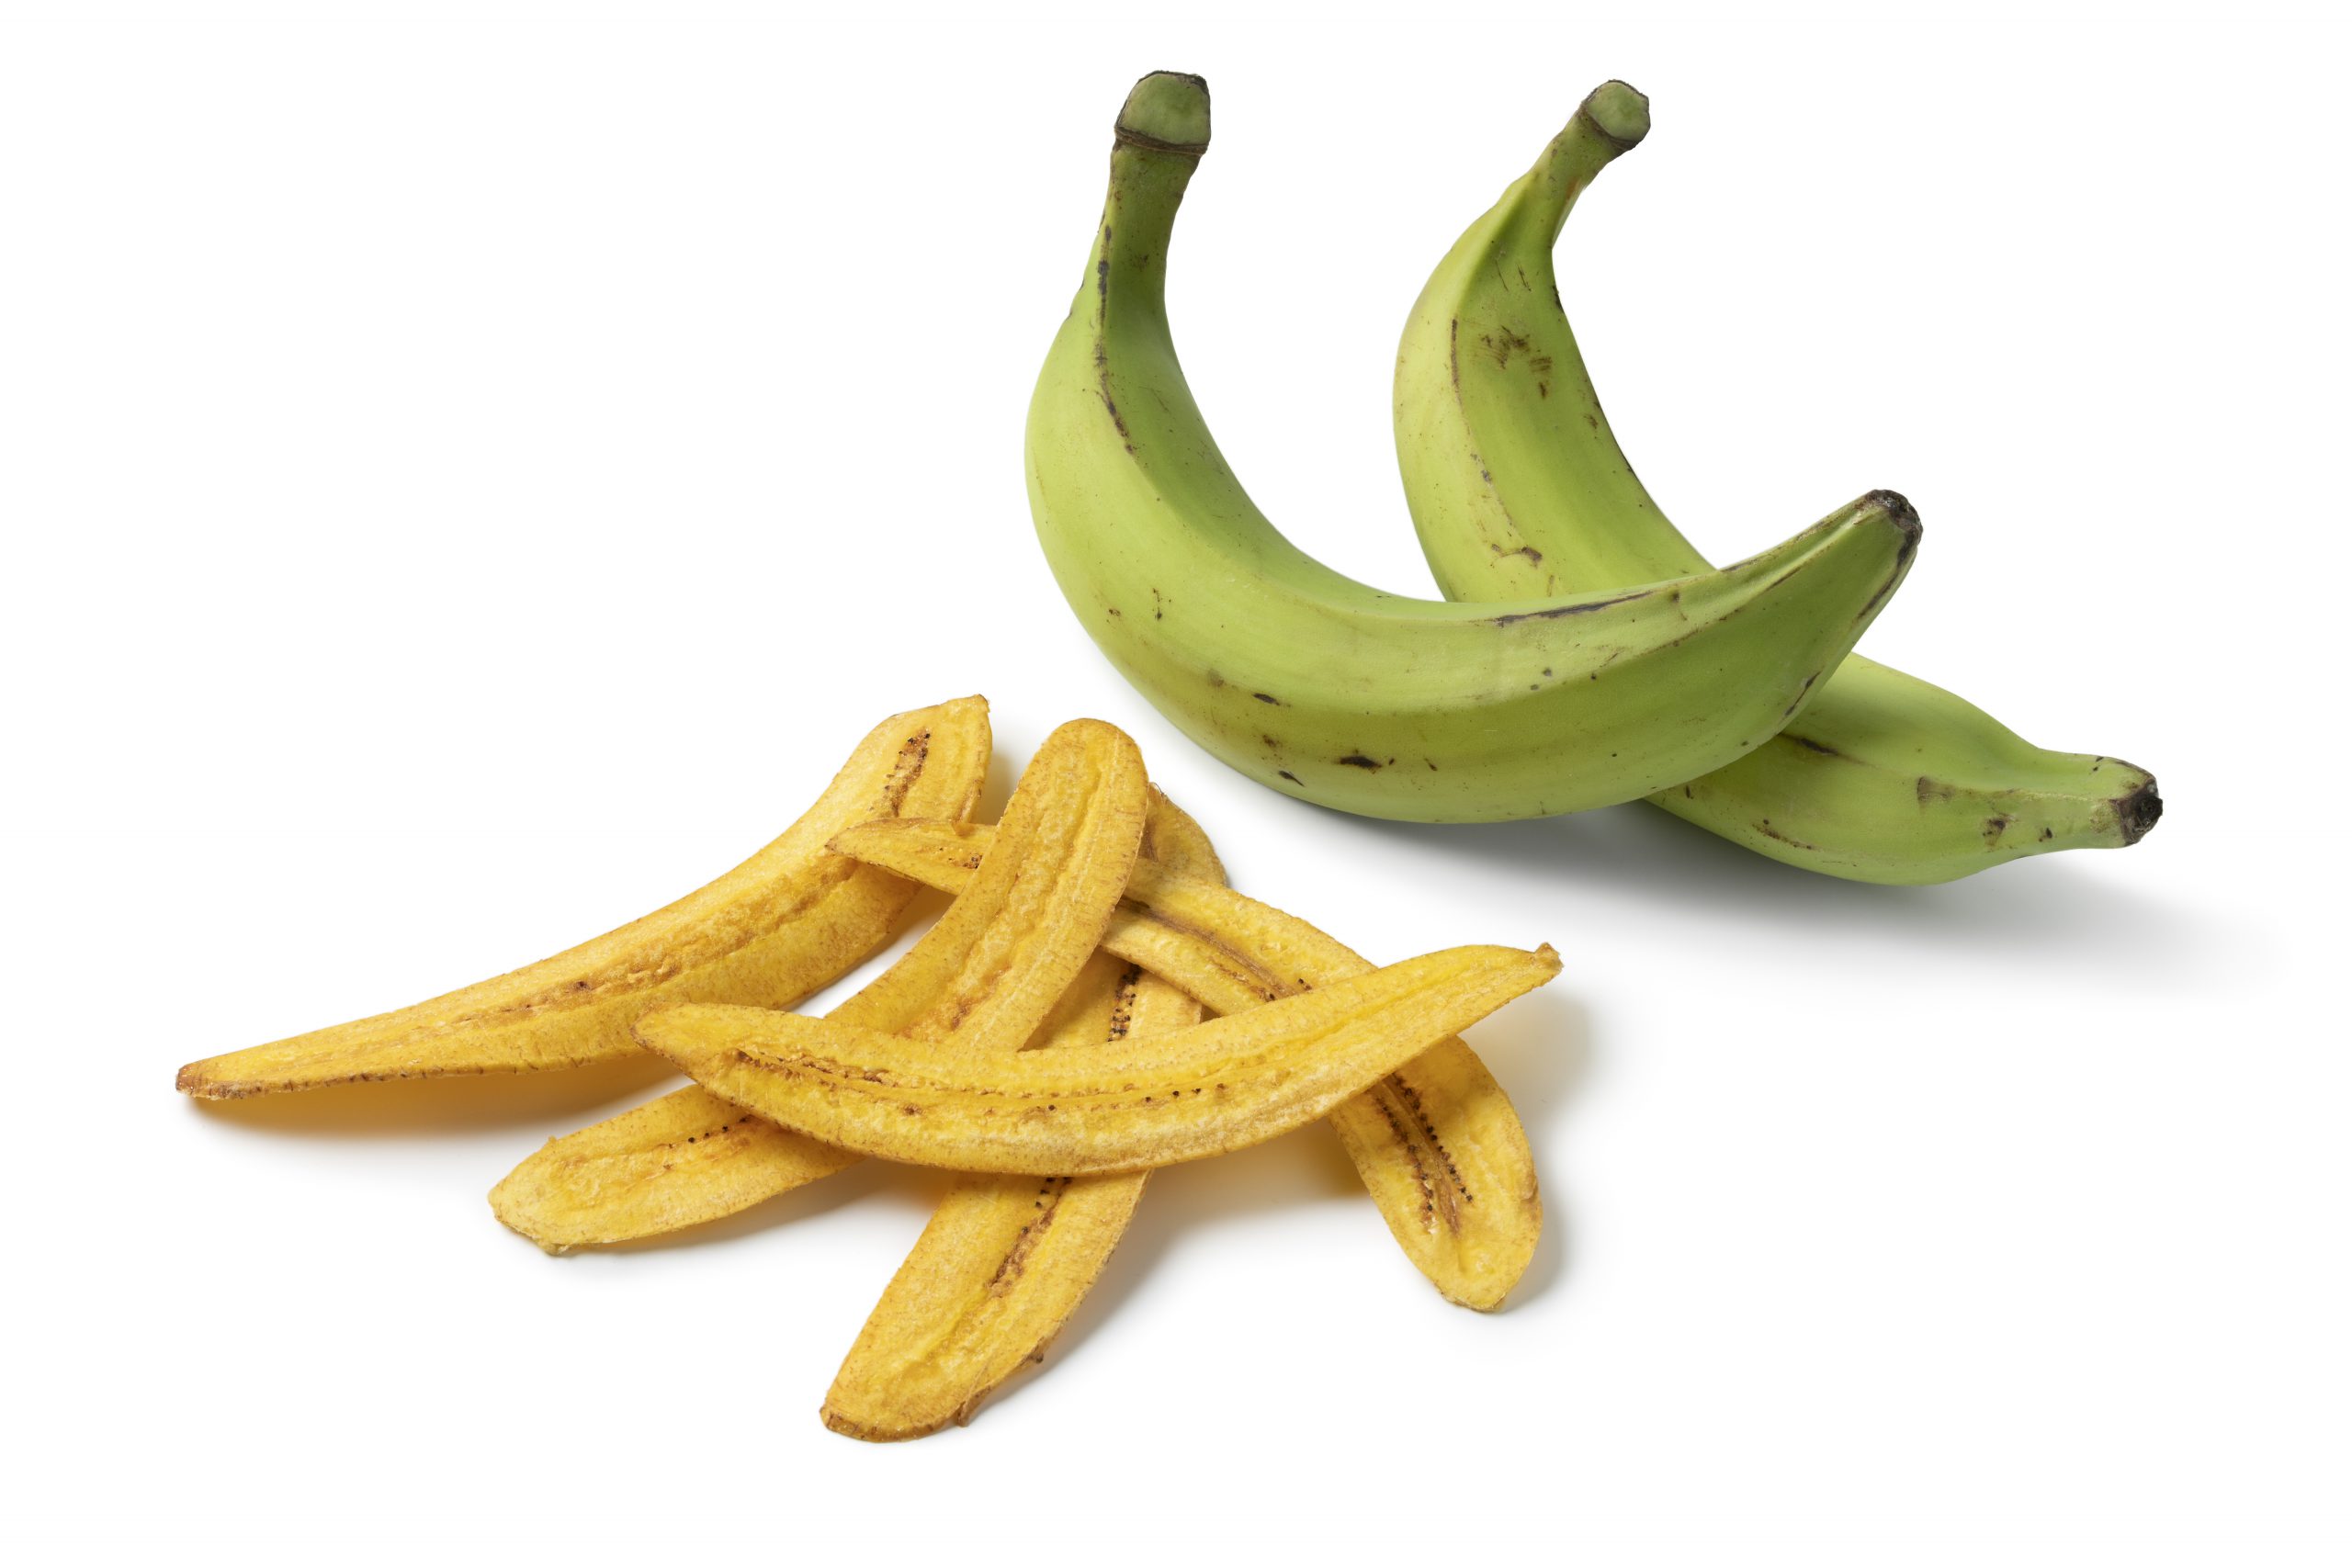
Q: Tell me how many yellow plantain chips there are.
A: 5